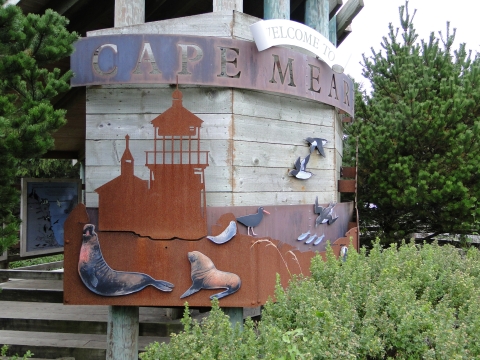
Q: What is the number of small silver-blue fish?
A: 3